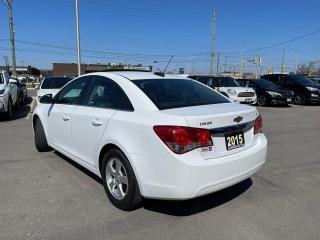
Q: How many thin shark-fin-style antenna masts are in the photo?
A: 1